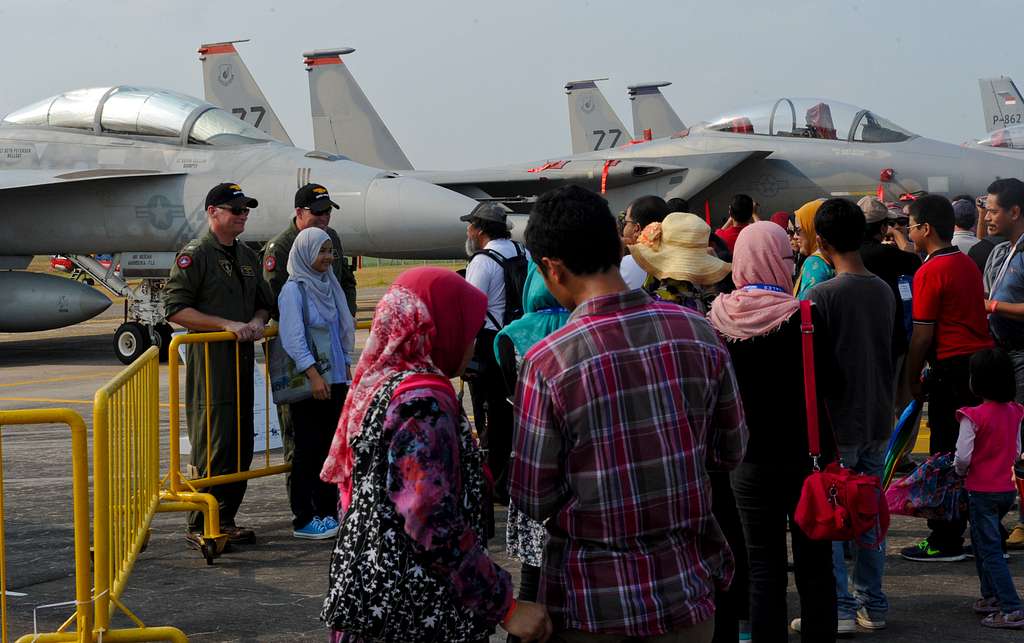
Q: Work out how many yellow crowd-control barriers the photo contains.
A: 3